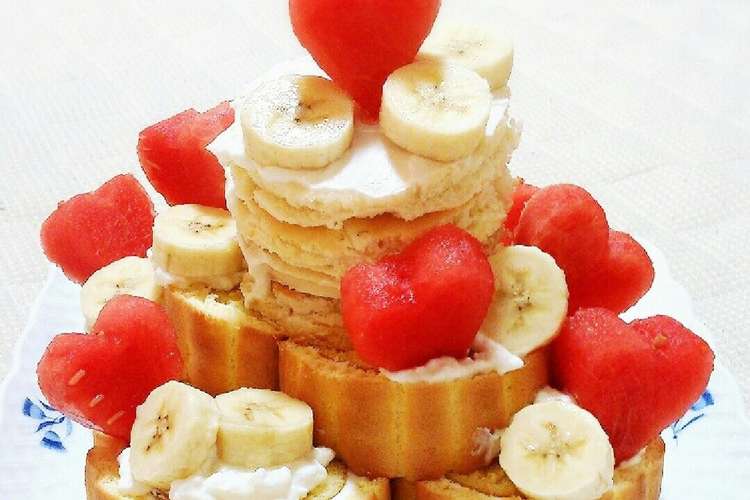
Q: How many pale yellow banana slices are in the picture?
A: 9